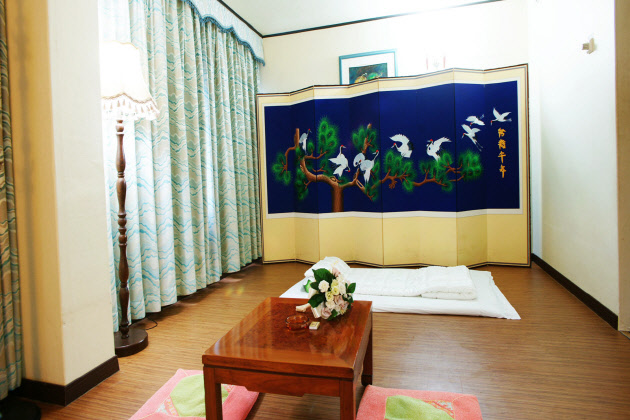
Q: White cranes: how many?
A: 10